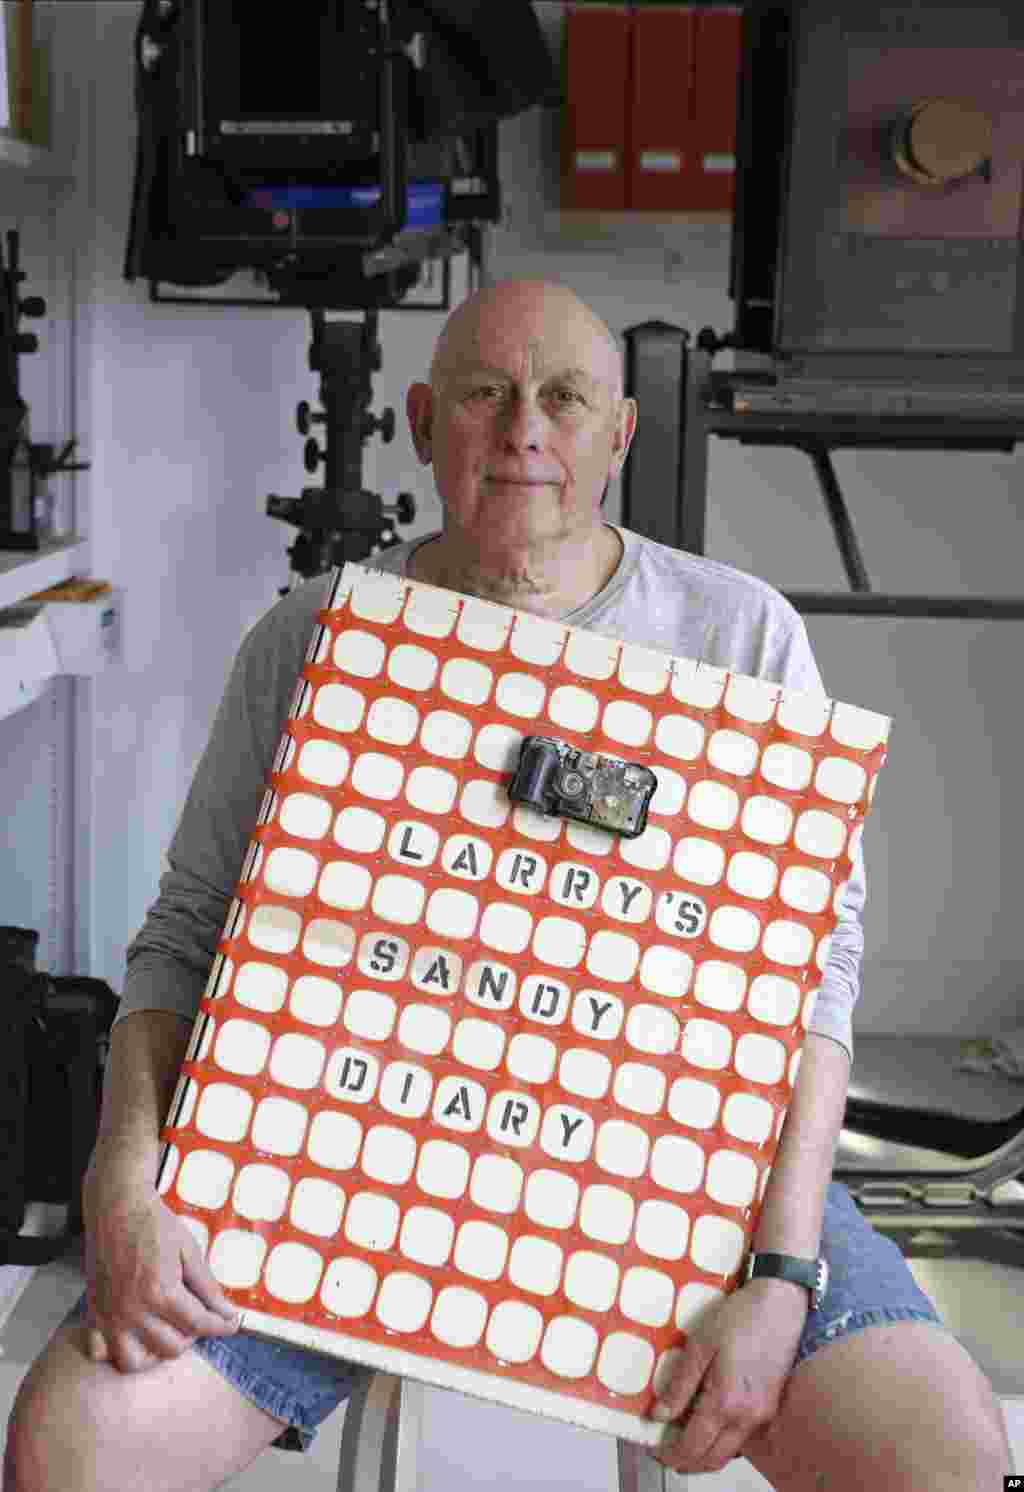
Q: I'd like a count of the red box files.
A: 3